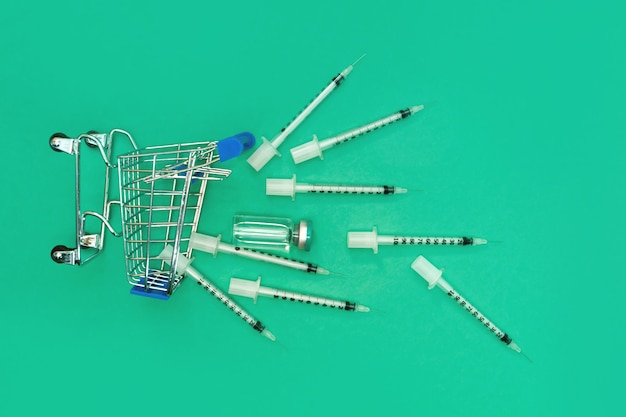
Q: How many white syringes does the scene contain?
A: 8